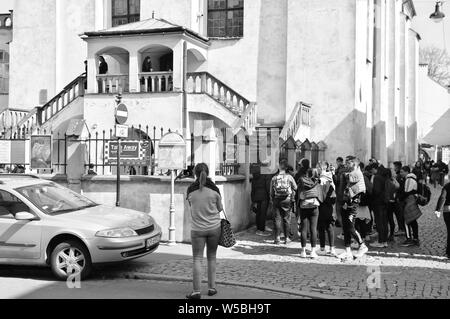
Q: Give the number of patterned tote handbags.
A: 1